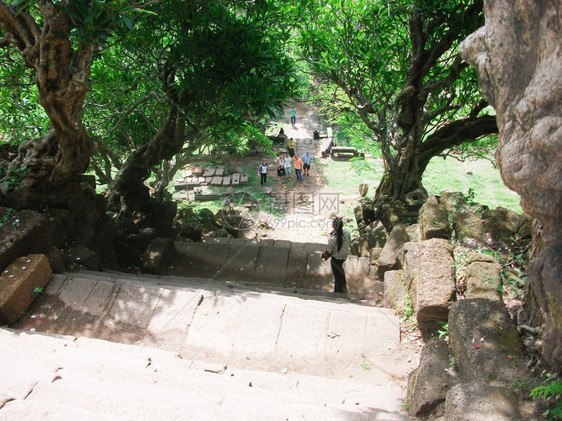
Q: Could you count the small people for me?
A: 7